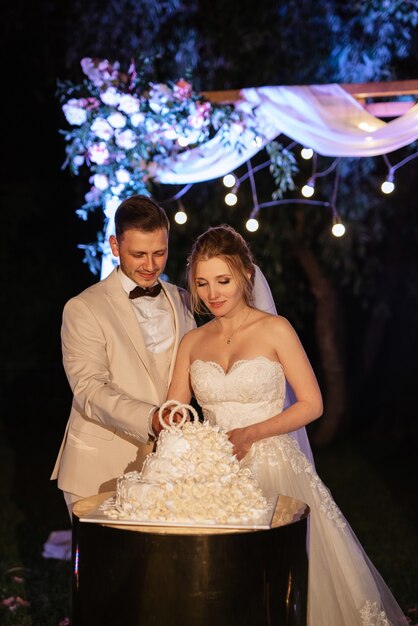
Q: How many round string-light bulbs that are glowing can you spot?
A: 8